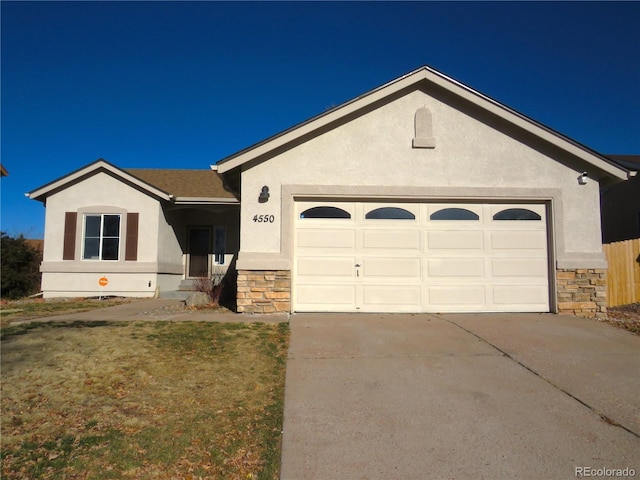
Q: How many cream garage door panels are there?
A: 12